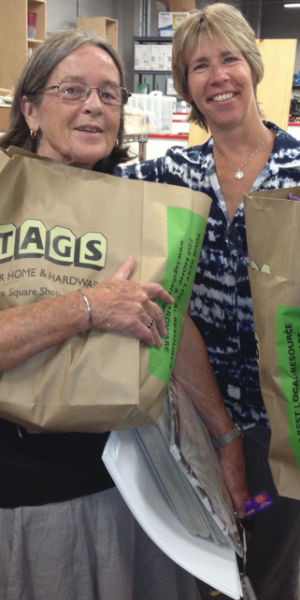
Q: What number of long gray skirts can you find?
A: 1